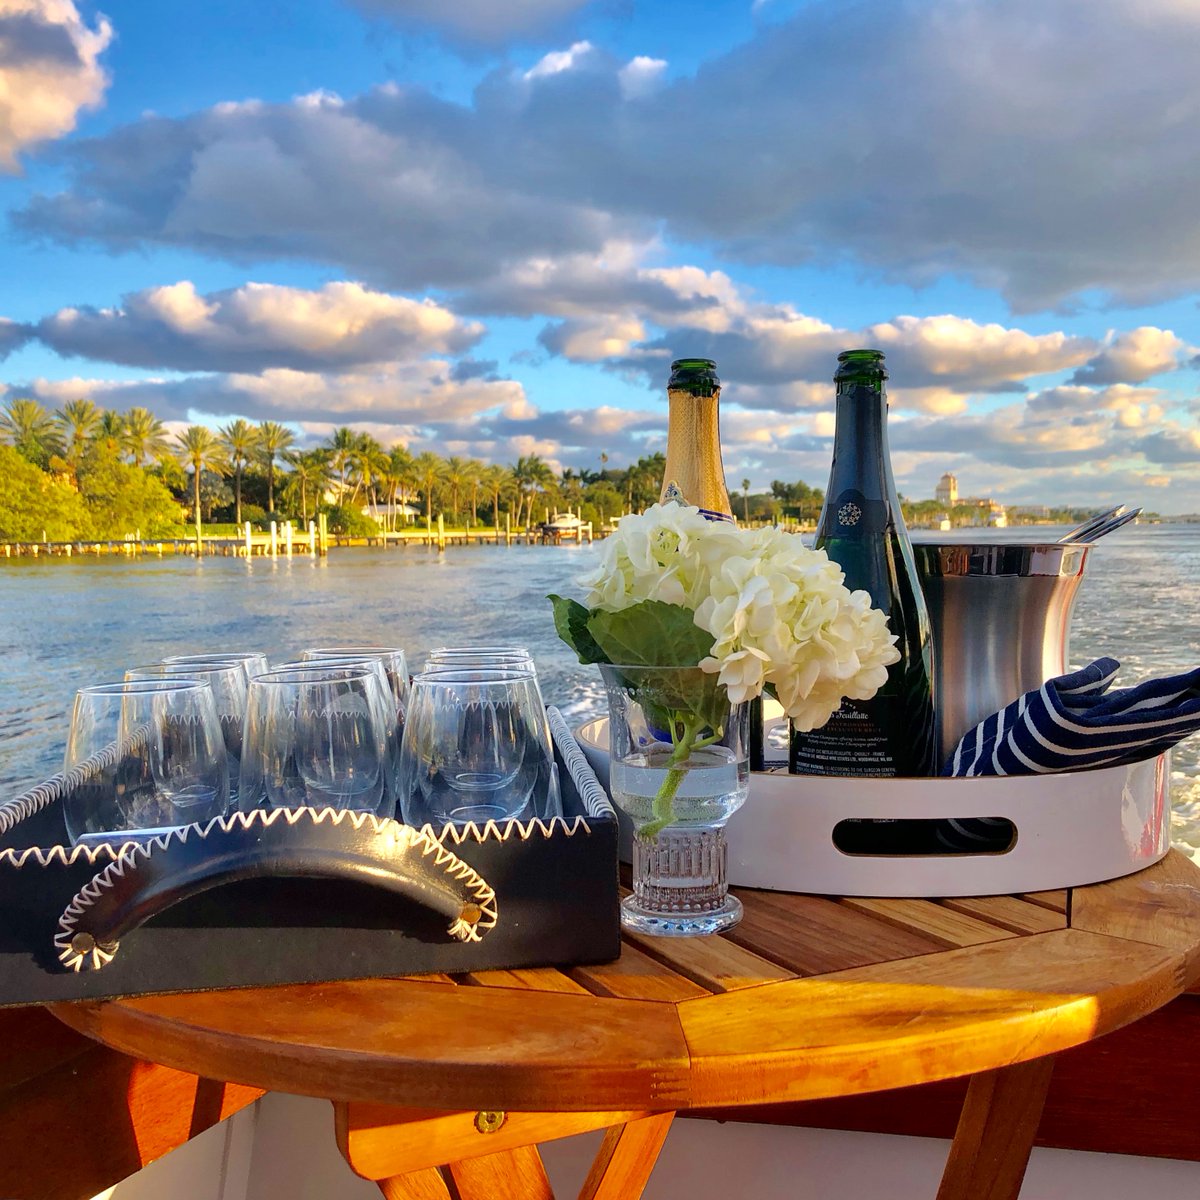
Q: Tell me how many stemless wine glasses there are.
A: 9